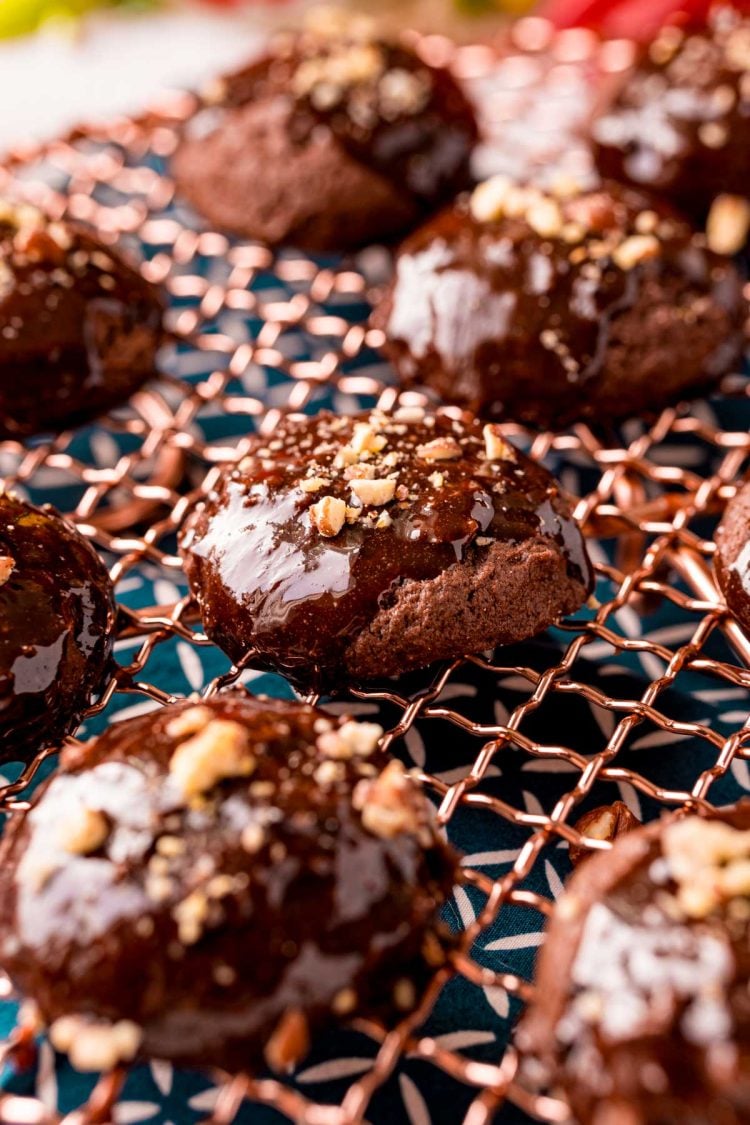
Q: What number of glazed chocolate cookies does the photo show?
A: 9